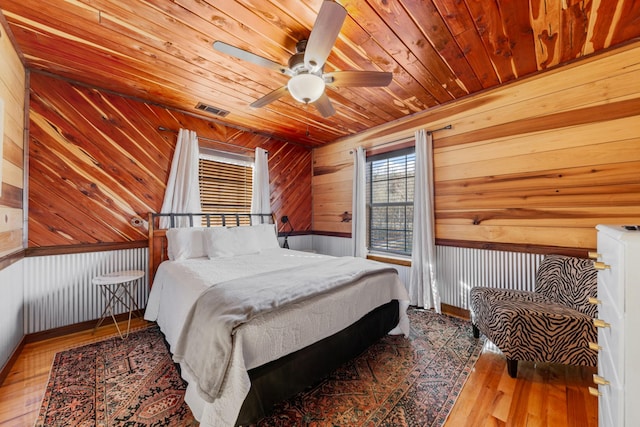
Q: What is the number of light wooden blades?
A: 5